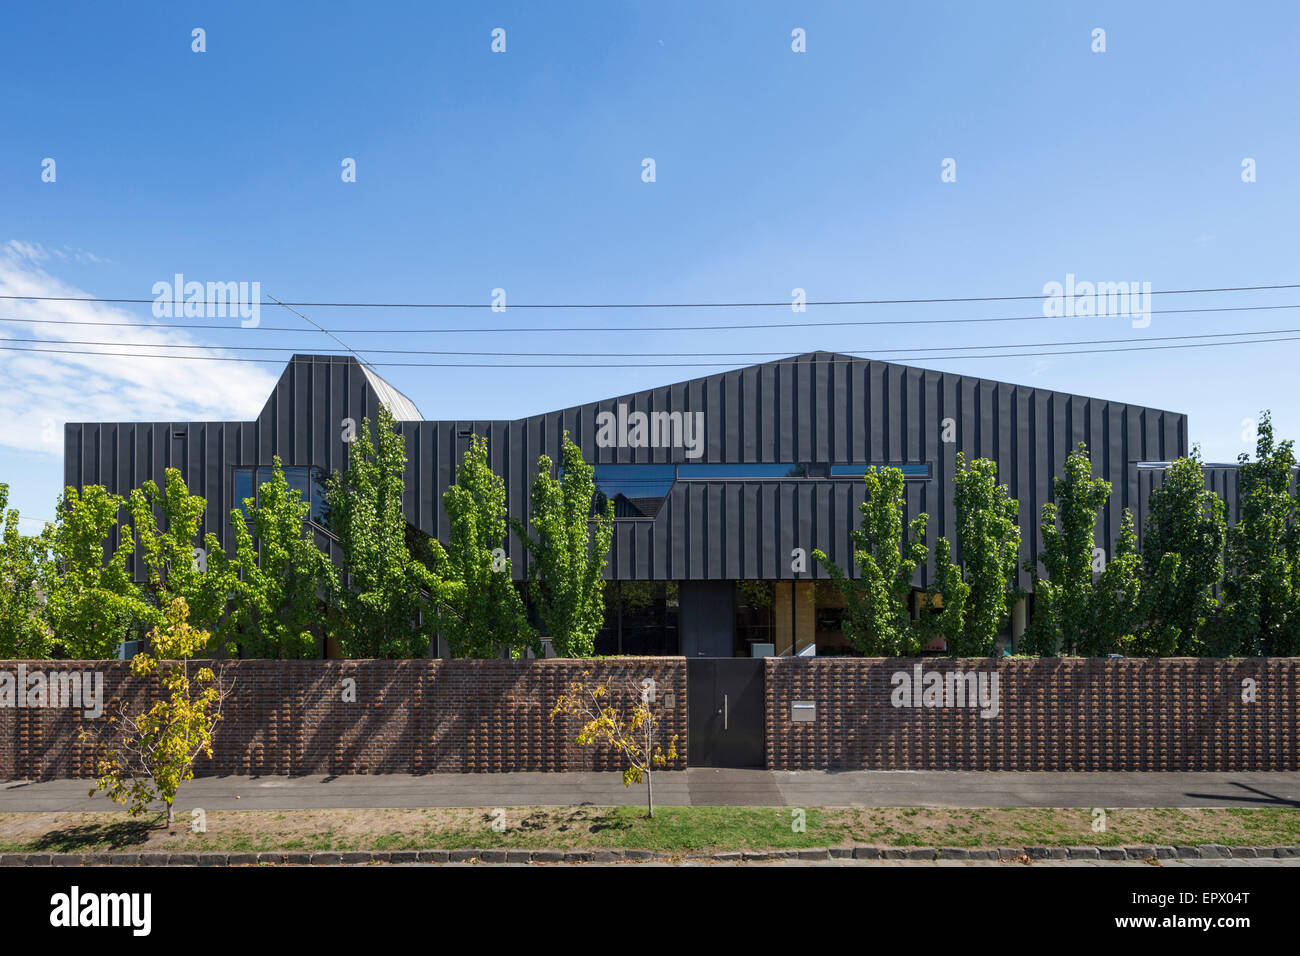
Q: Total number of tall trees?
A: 12